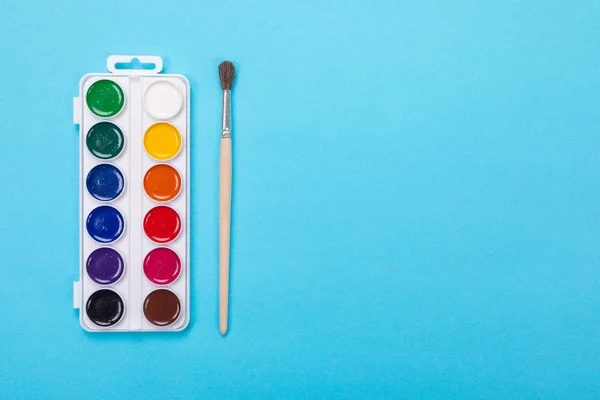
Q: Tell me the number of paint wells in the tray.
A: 12